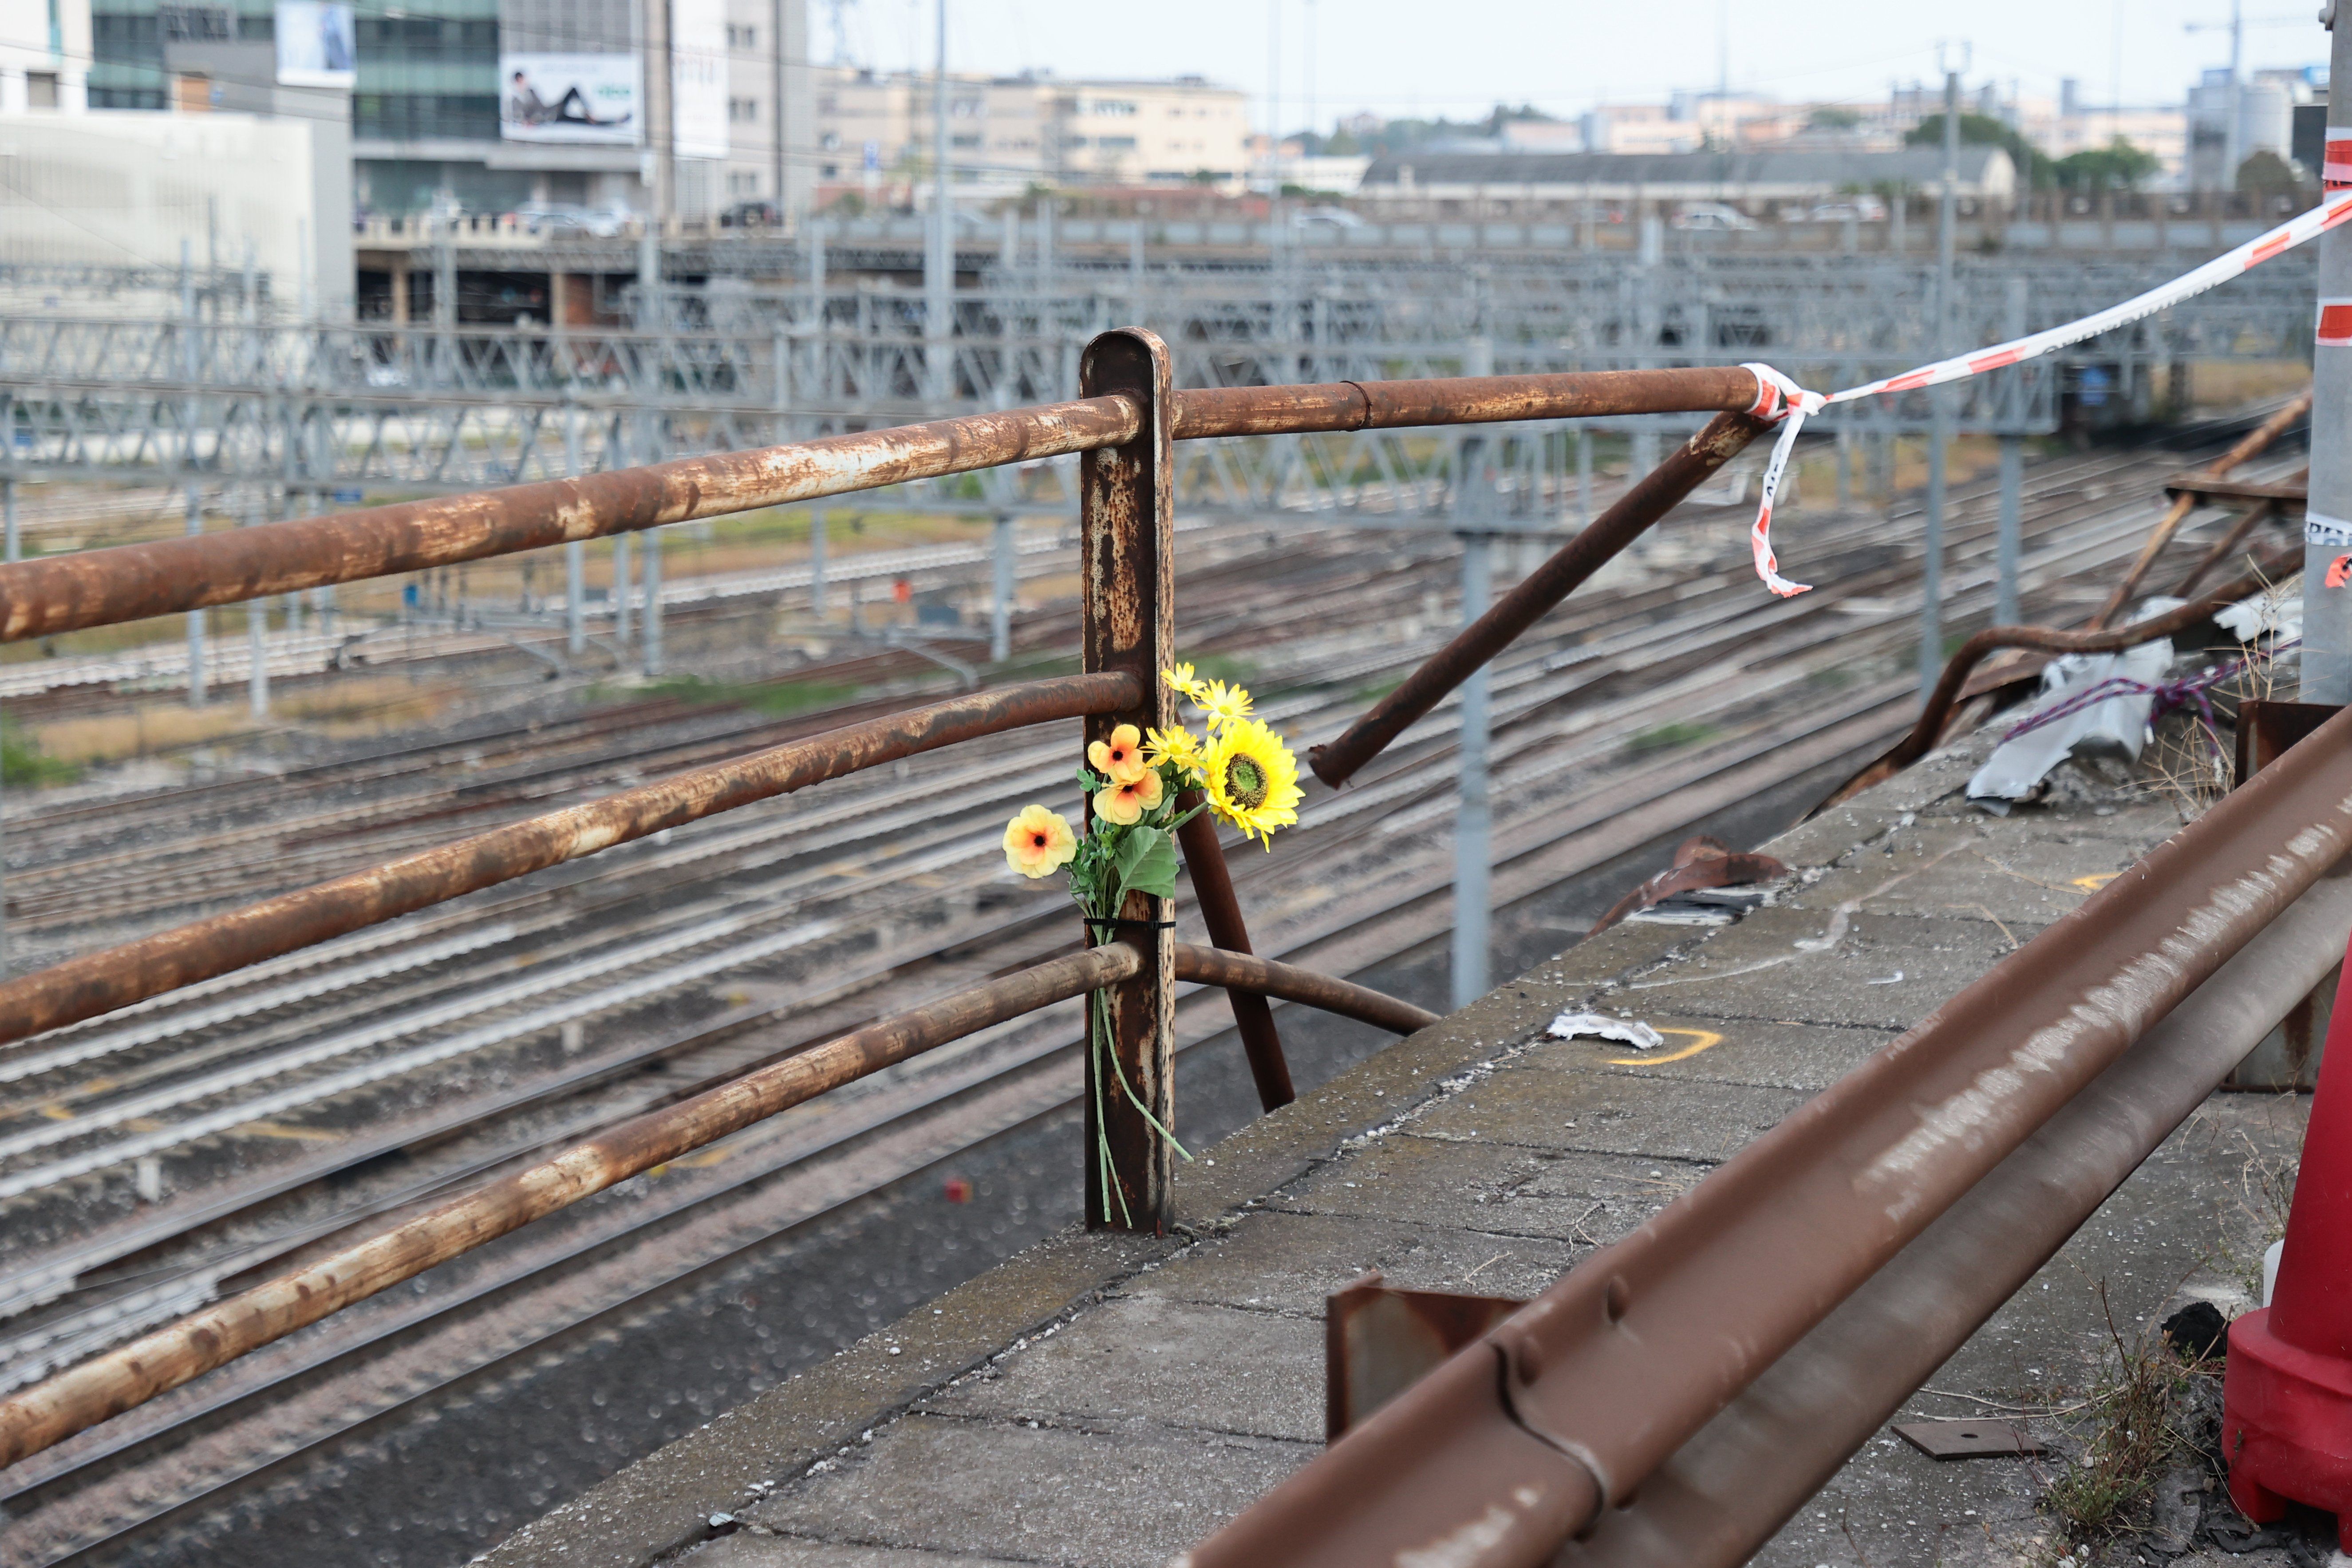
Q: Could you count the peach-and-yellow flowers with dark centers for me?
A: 3